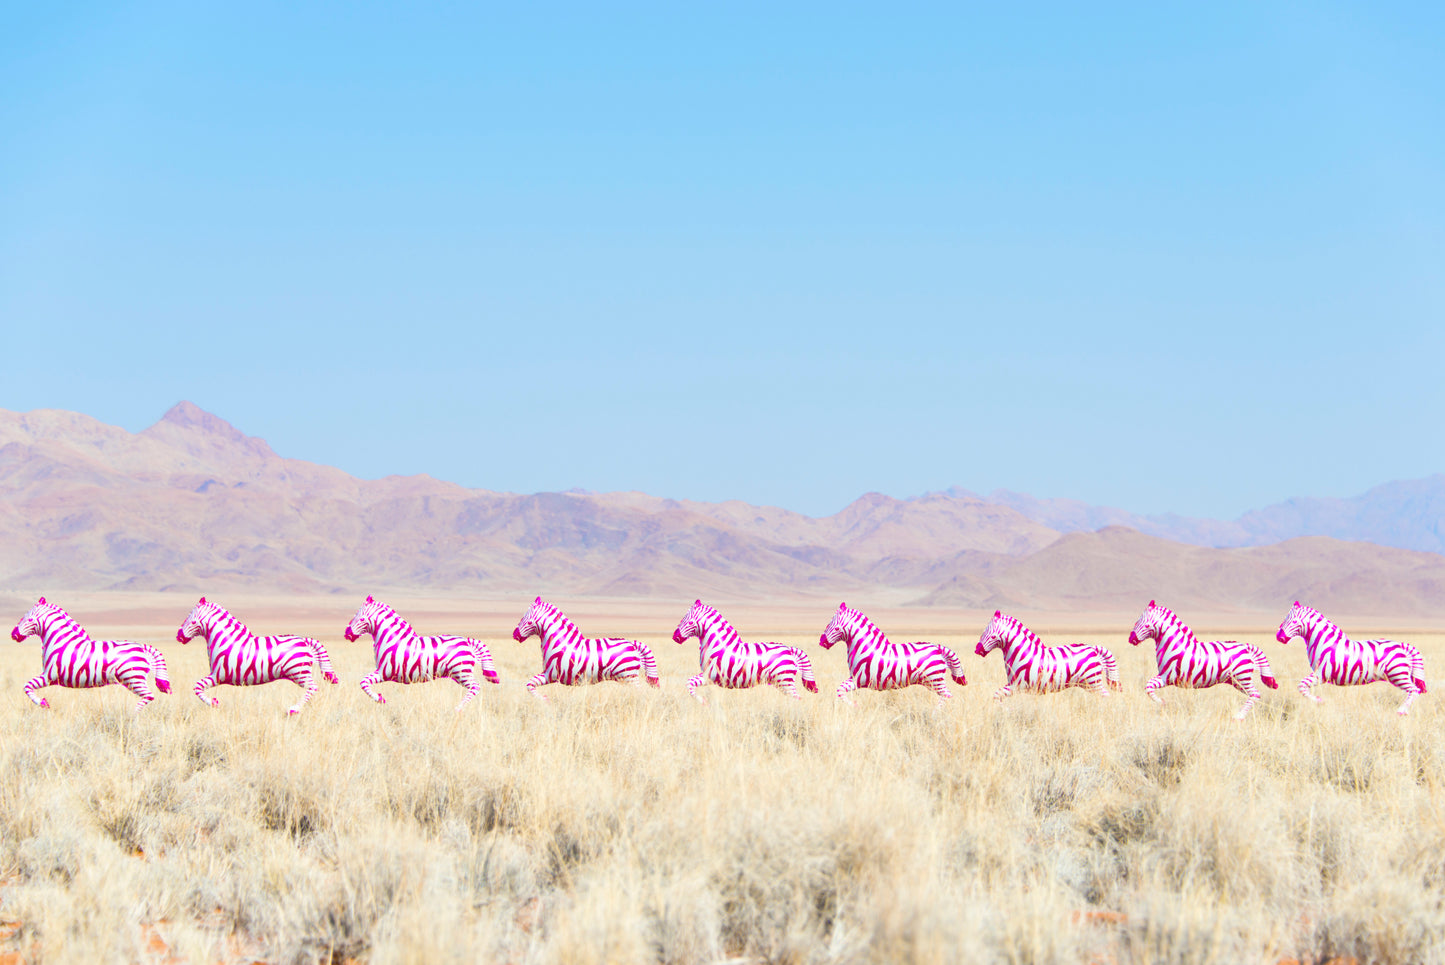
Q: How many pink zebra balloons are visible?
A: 9